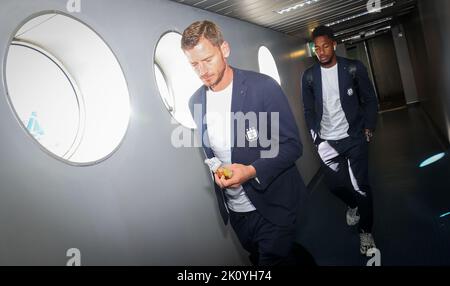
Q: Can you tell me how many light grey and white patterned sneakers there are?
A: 2